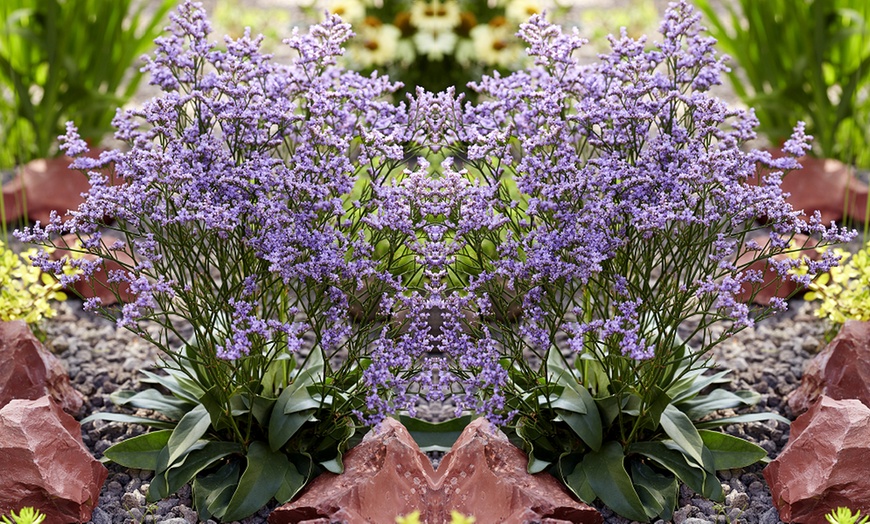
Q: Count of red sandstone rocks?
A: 9